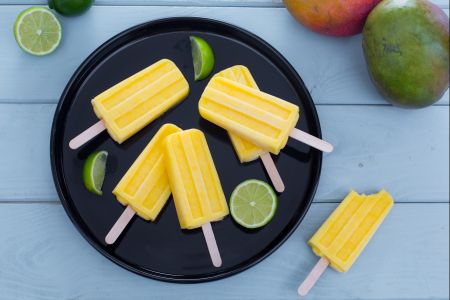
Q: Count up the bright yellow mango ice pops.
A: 6